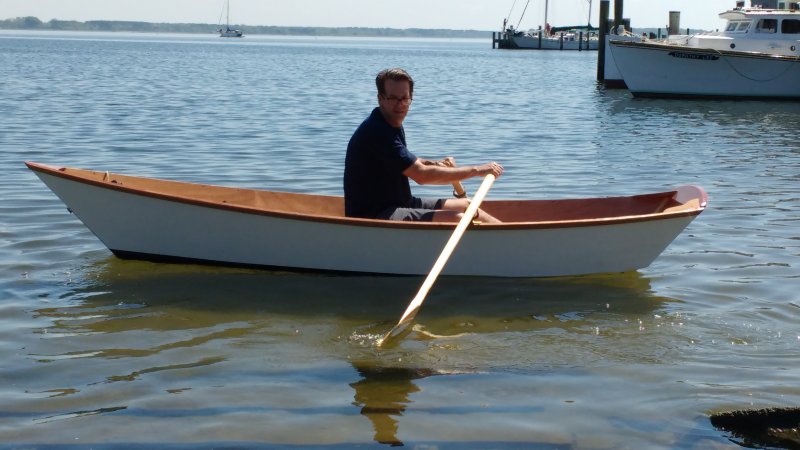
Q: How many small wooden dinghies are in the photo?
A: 1